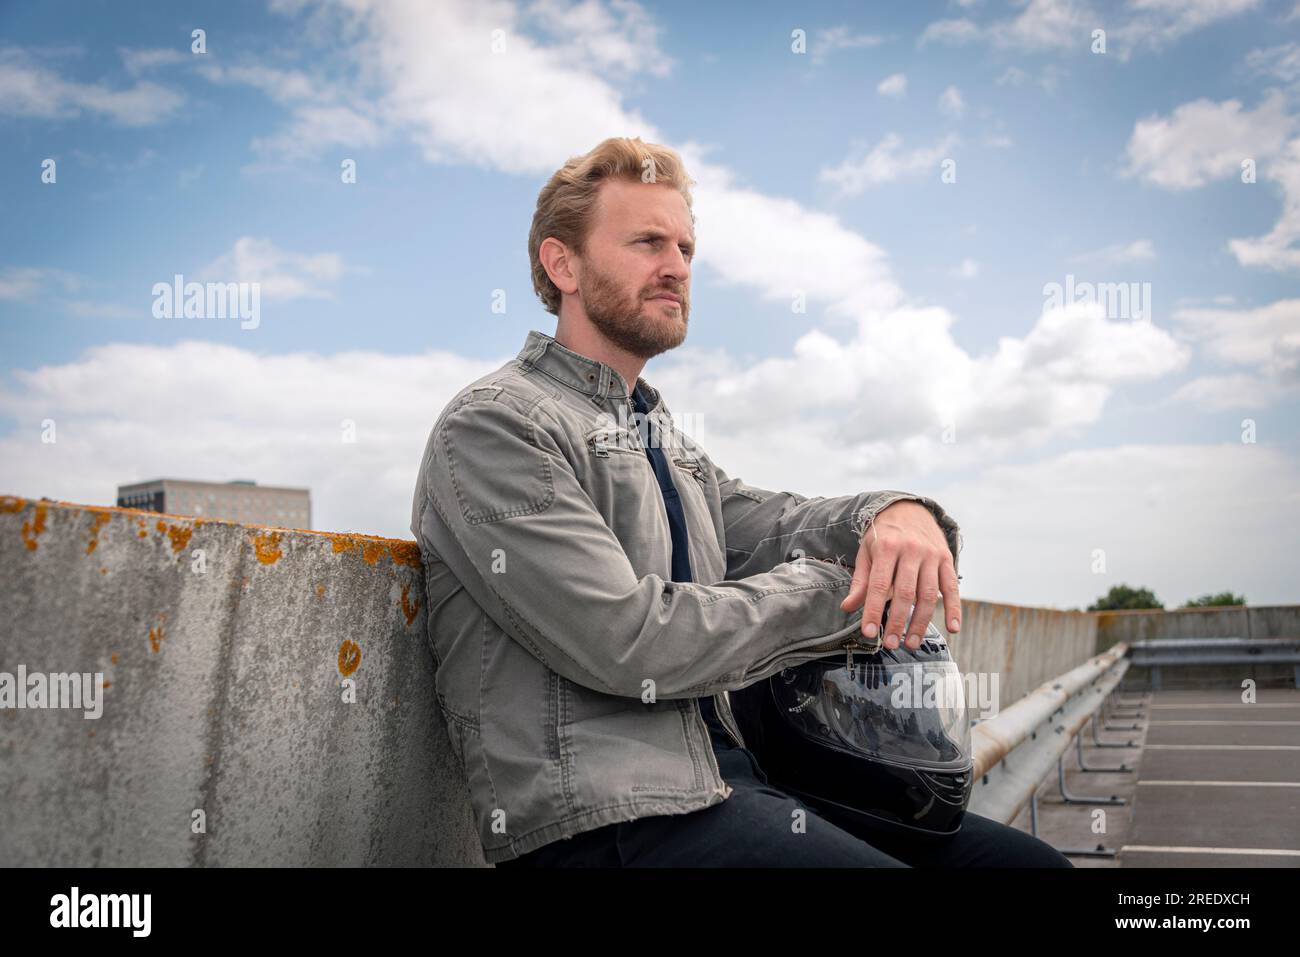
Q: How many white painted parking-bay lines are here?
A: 5